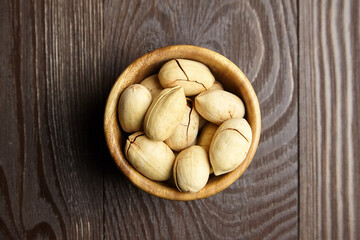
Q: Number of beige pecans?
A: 11